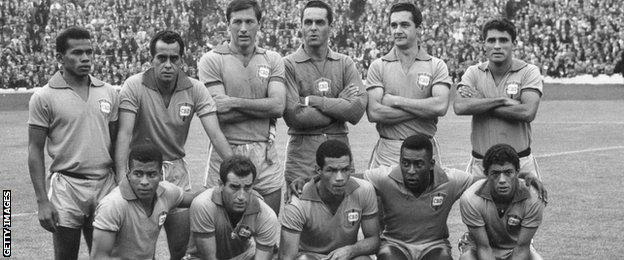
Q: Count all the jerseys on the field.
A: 11